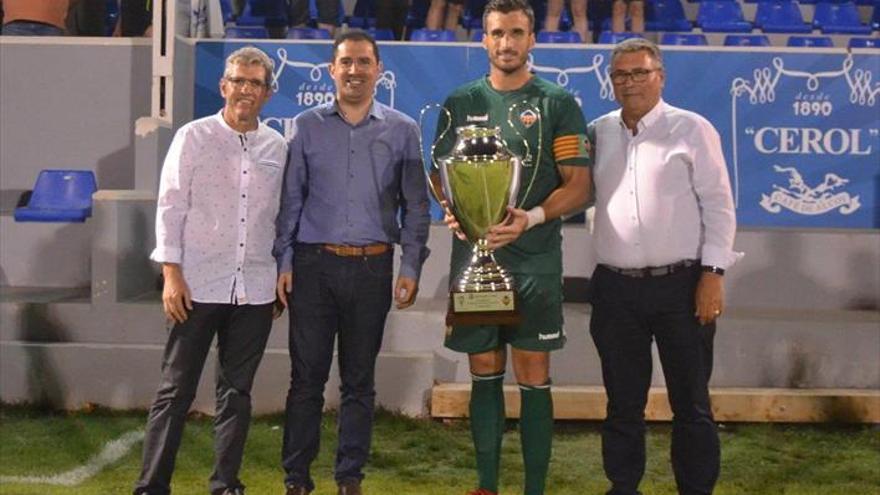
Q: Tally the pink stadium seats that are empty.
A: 0